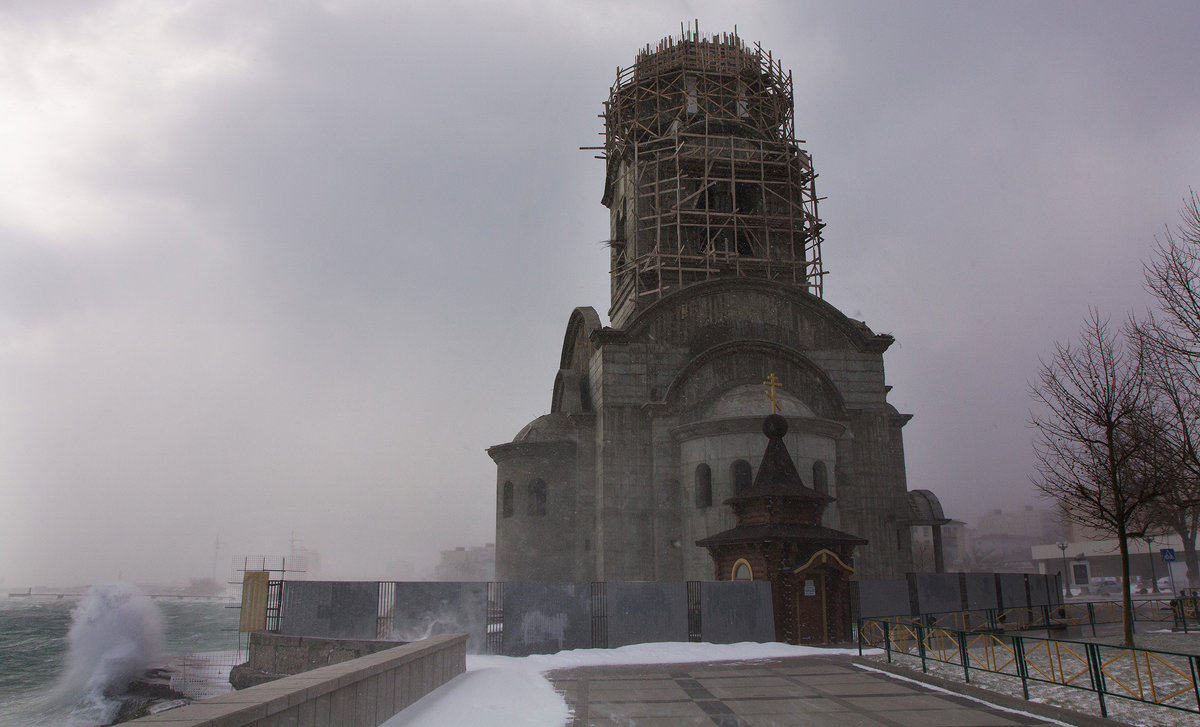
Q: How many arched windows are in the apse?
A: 3